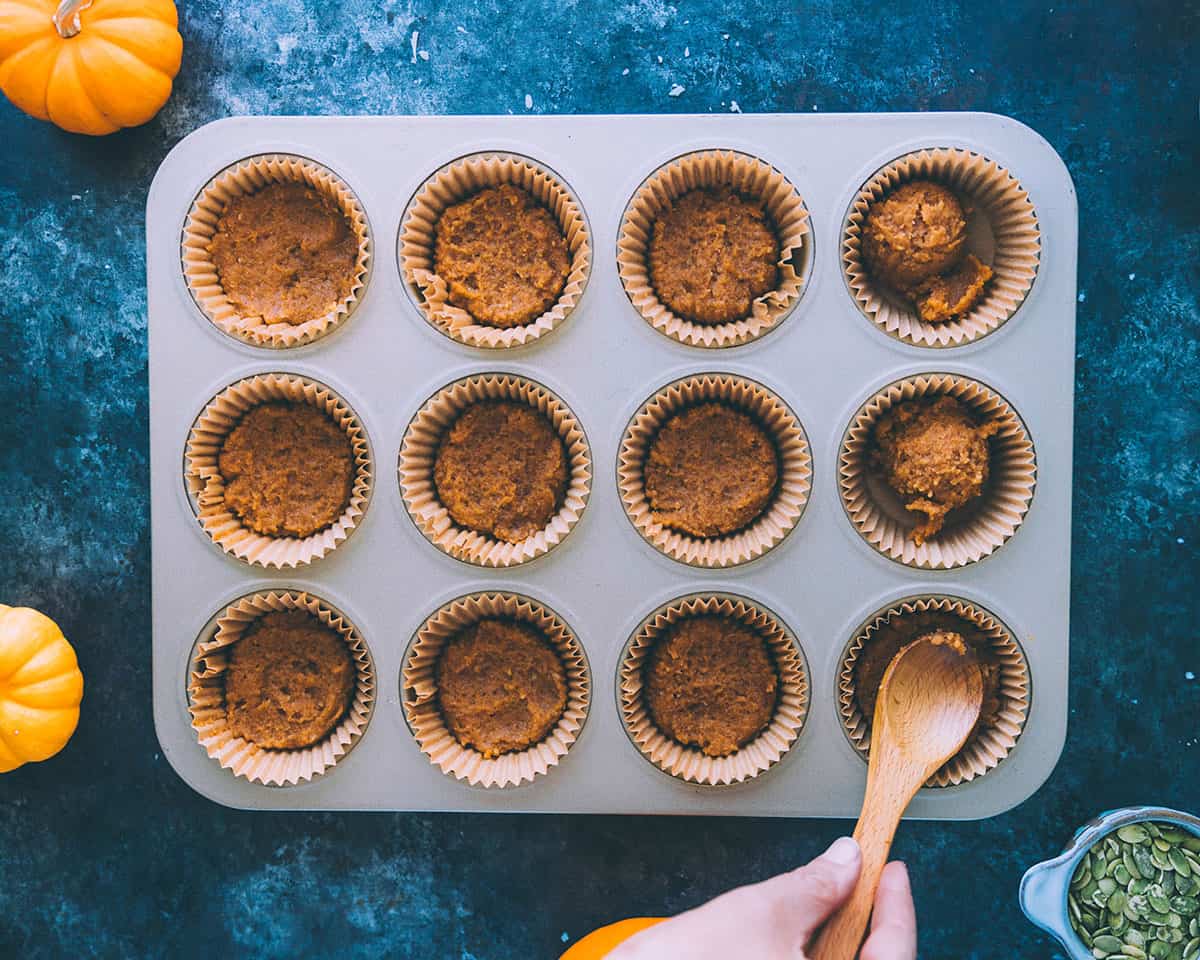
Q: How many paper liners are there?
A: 12